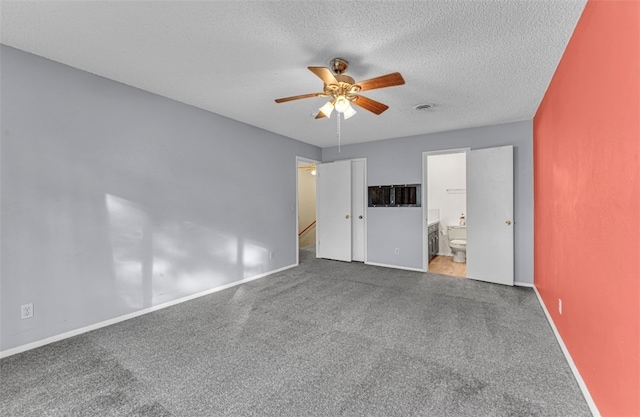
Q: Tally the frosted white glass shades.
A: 3